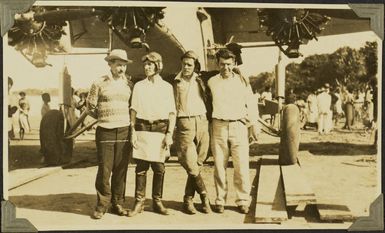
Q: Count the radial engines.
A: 3